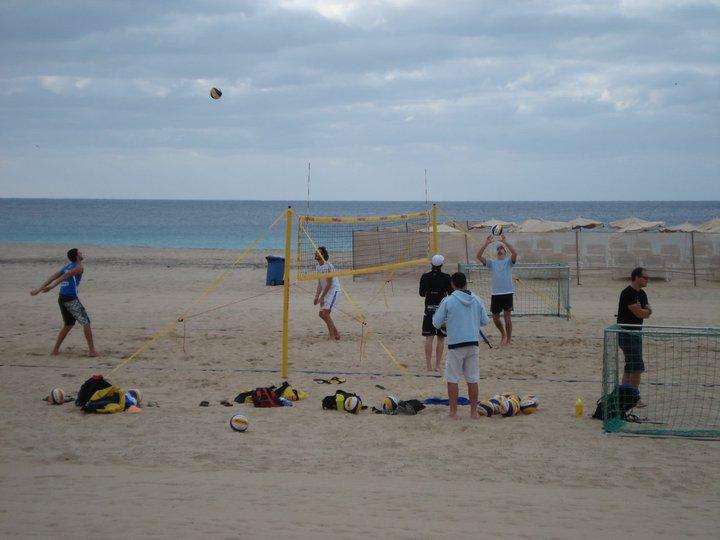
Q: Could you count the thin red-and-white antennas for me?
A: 2